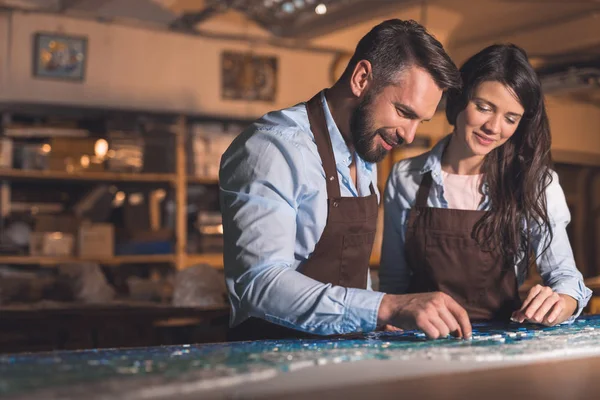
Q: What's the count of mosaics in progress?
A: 1